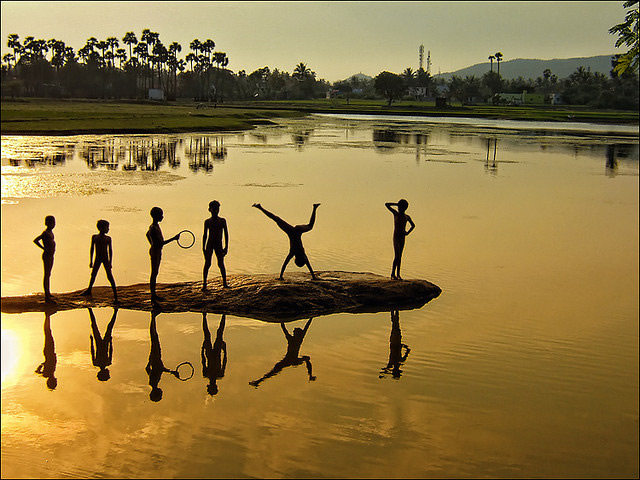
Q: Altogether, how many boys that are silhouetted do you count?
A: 6